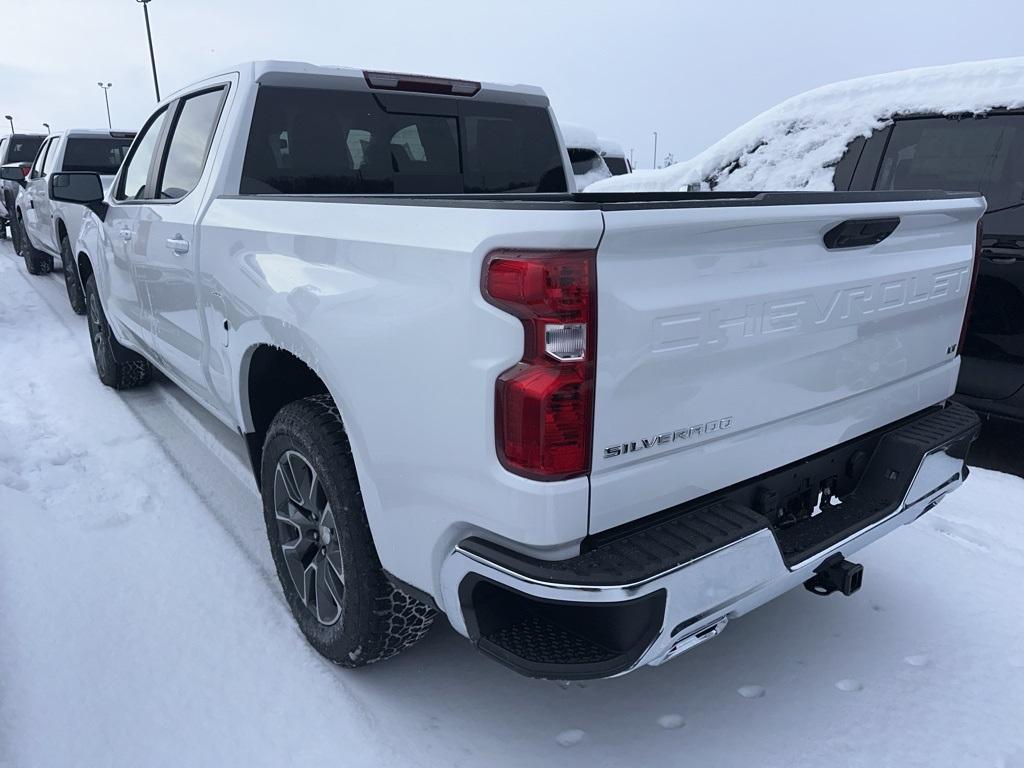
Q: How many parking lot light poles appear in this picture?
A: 5